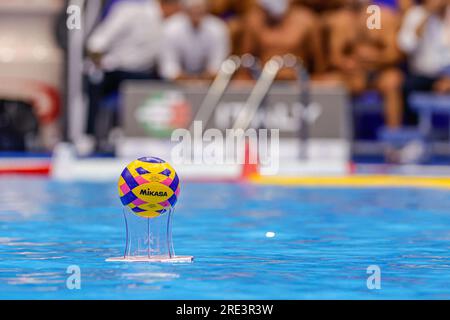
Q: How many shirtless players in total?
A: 2